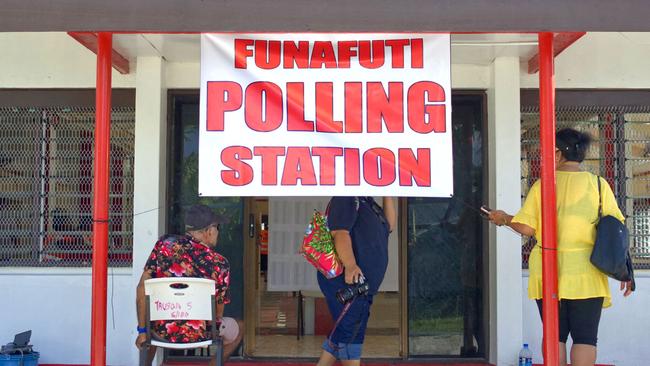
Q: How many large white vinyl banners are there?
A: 1